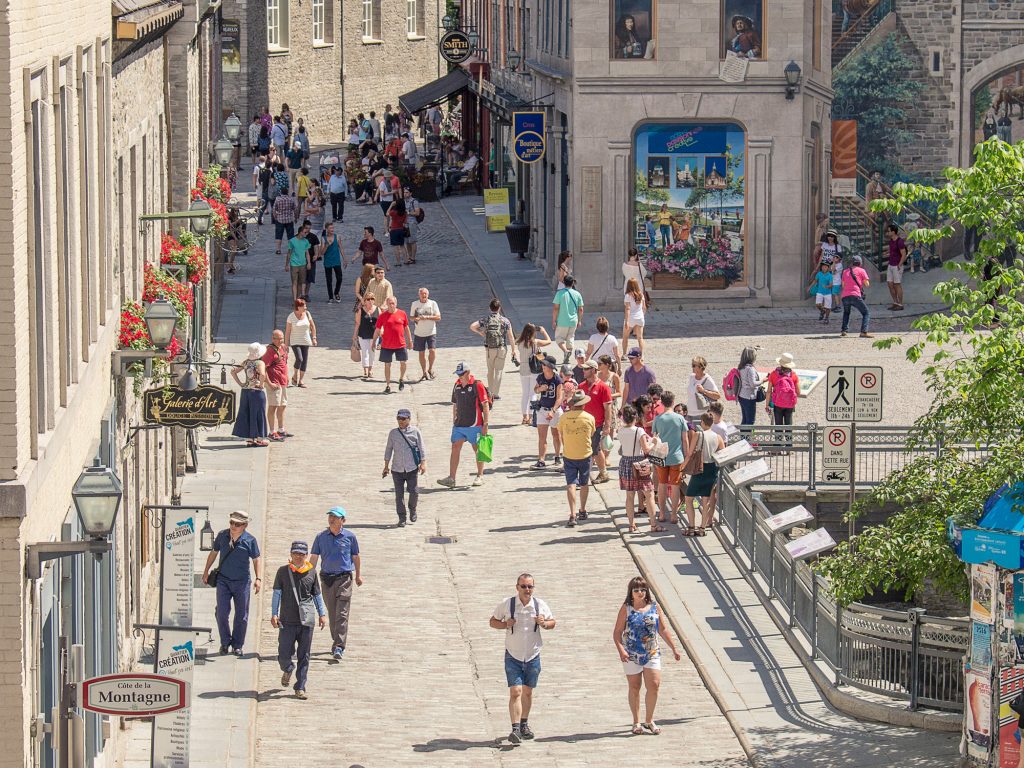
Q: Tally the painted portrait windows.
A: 2